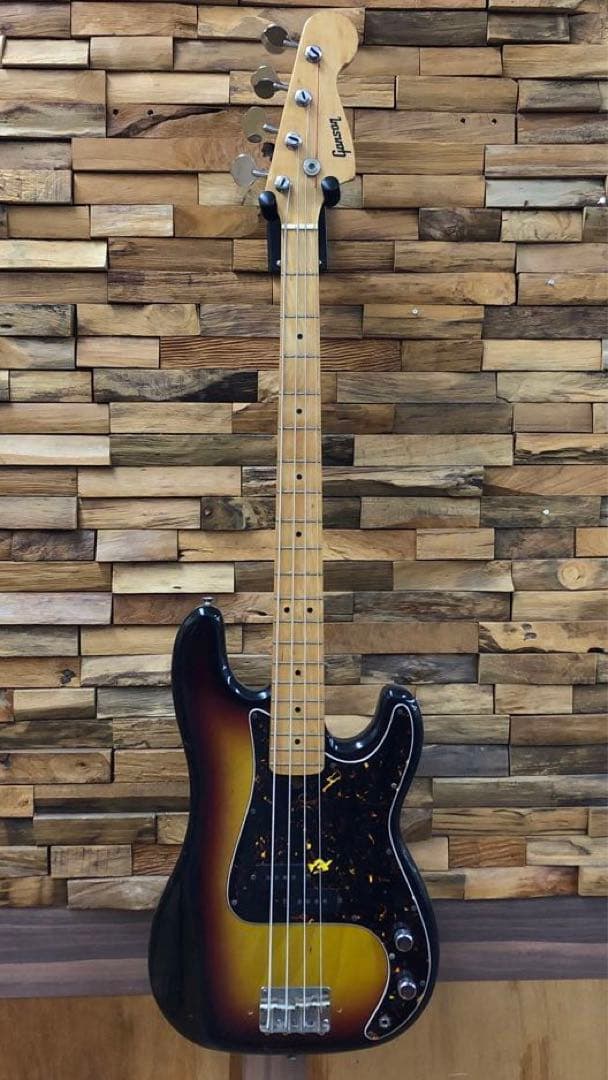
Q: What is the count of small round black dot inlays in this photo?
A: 9